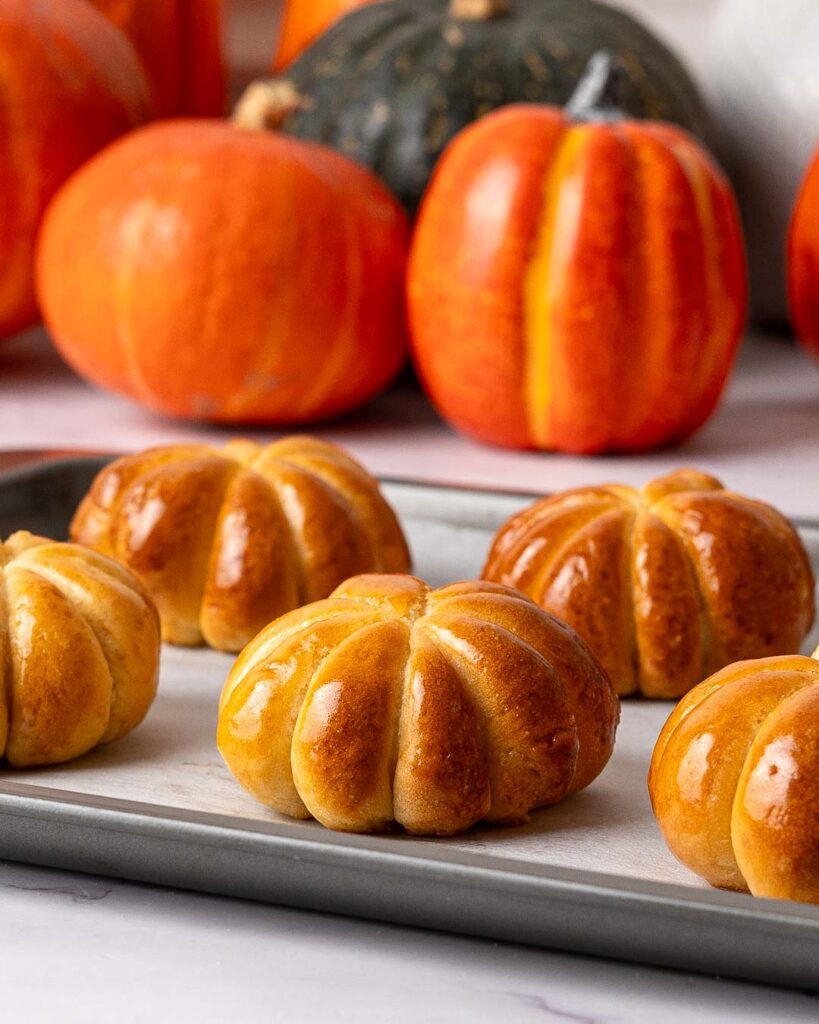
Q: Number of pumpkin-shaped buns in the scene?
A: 5